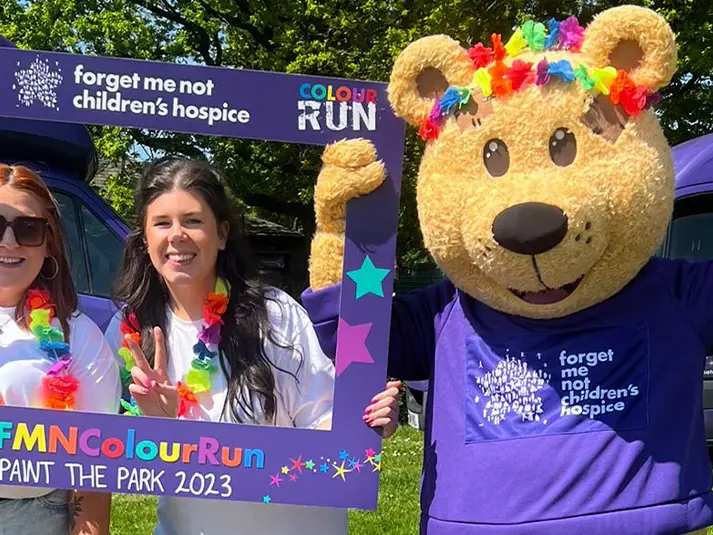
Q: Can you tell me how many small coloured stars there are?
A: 15